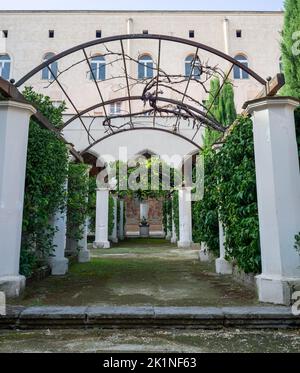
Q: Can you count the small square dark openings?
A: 6